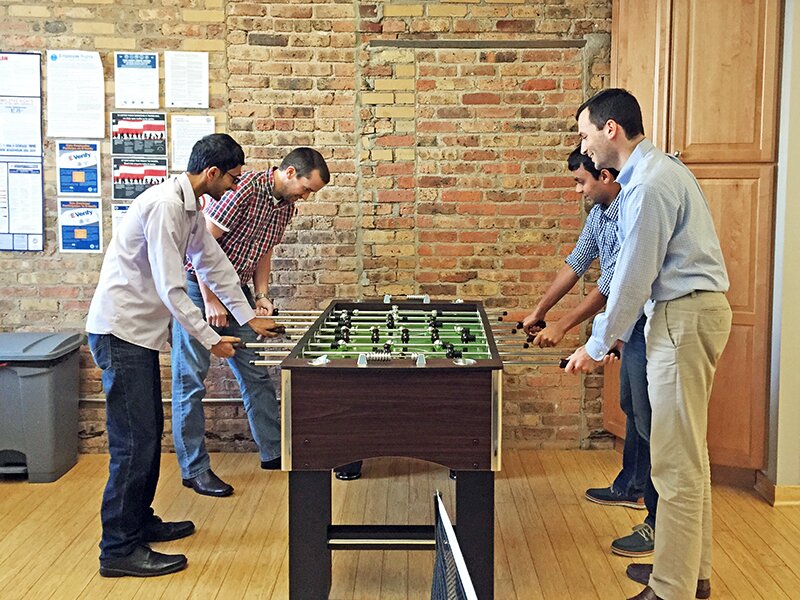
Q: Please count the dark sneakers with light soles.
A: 2